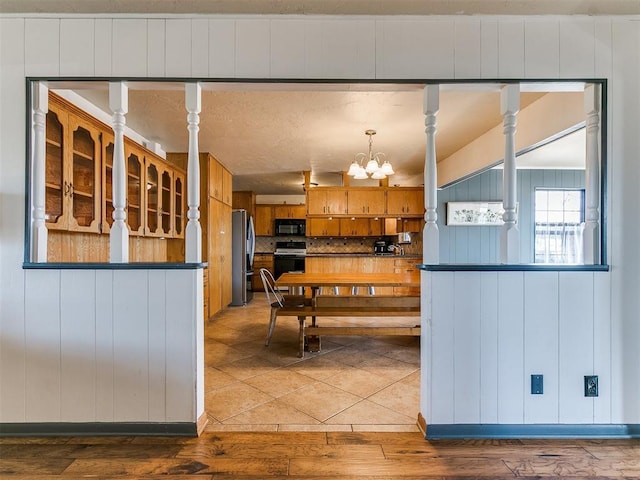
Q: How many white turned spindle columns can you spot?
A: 6